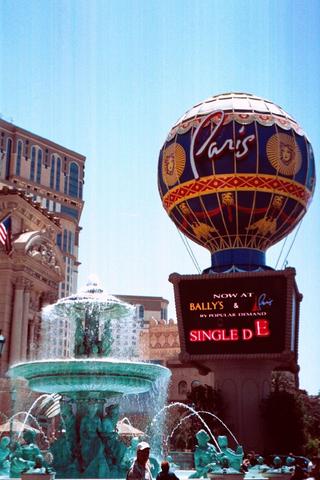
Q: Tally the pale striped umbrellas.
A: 2